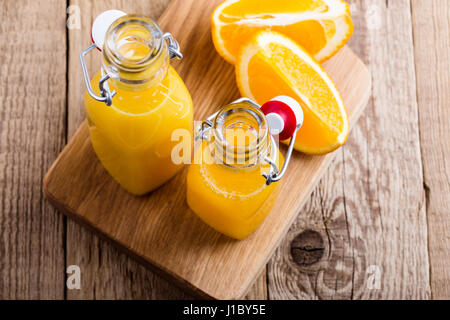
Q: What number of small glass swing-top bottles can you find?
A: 2